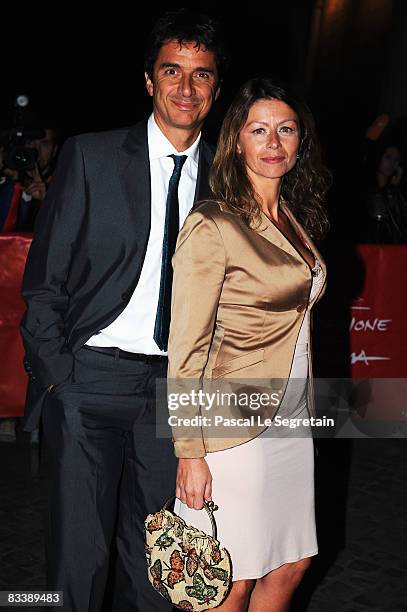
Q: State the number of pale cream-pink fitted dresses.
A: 1